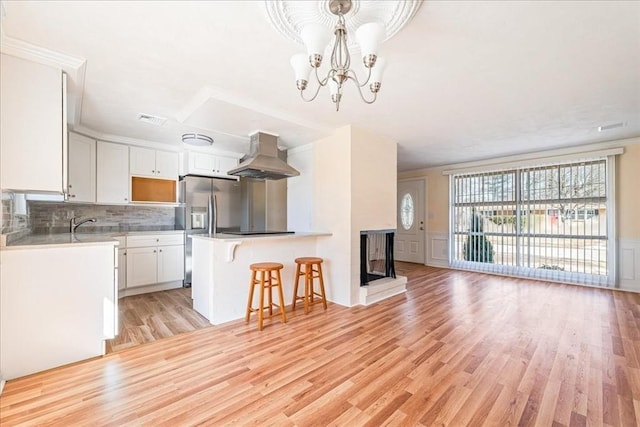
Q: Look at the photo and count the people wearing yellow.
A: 0